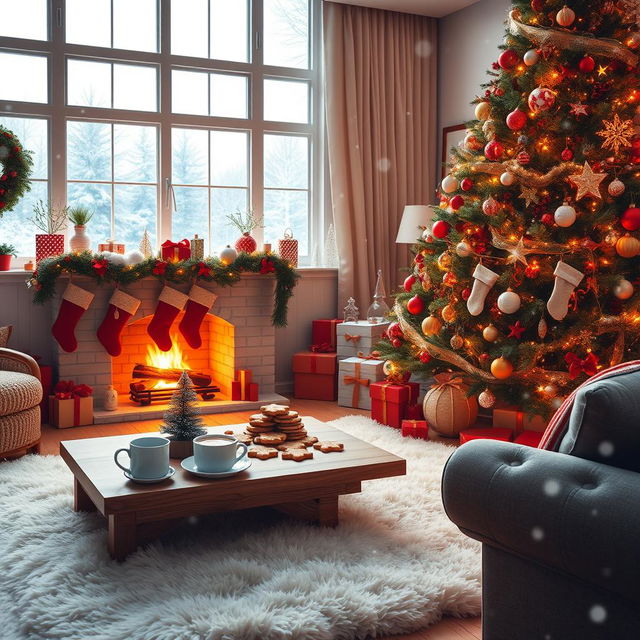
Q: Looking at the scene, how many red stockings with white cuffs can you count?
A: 4